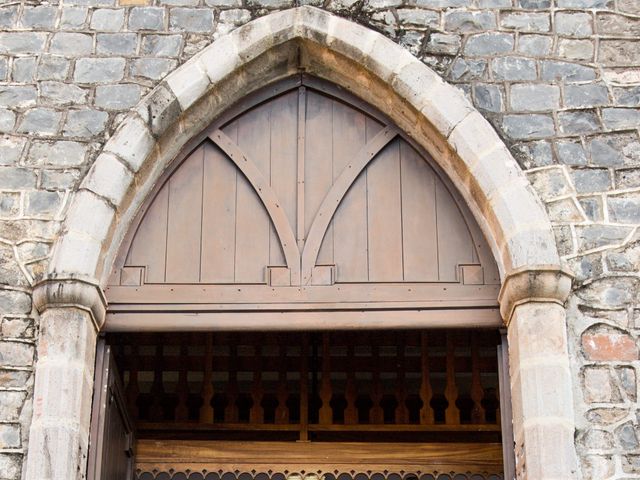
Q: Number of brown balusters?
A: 14